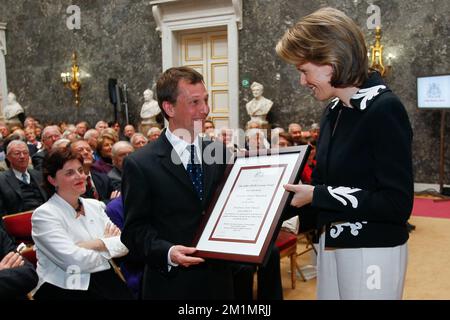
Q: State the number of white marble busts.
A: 3